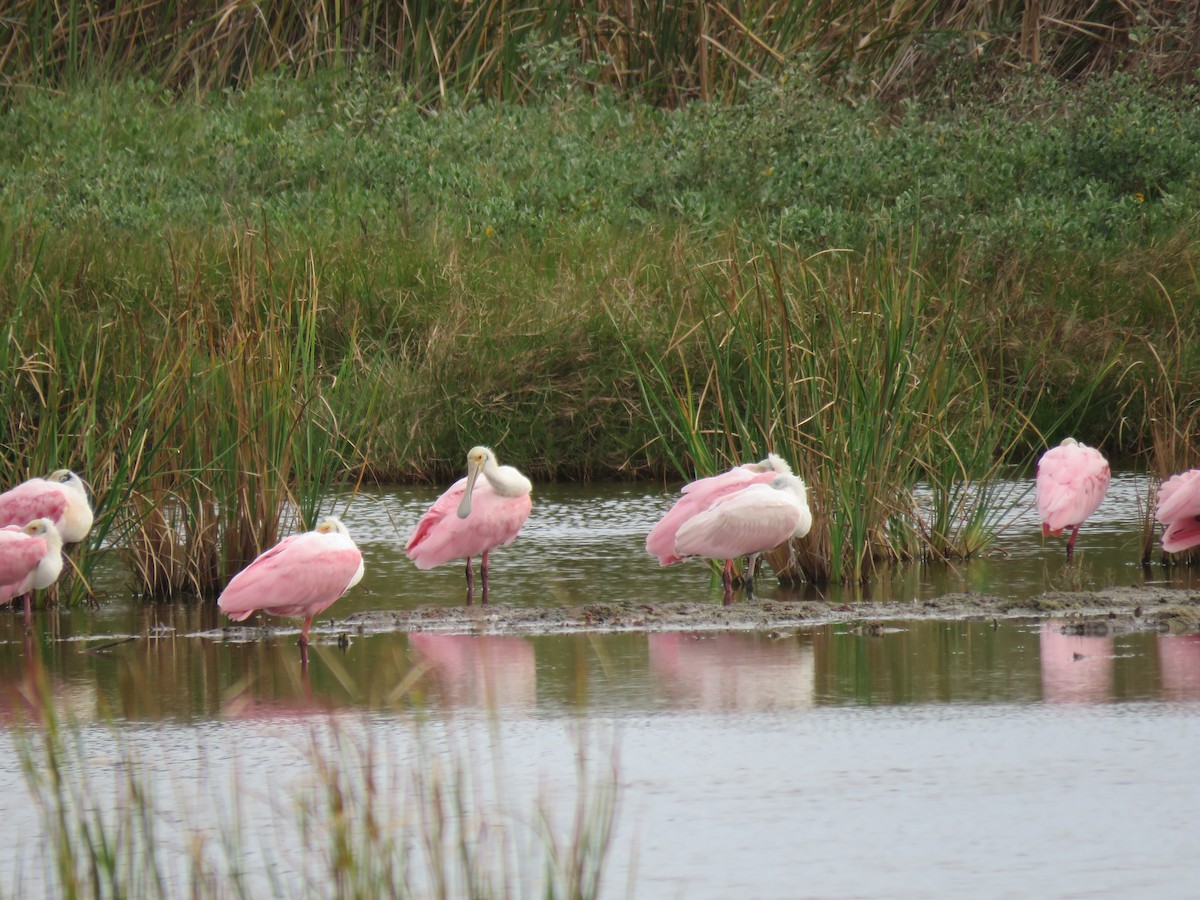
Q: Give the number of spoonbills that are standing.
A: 8